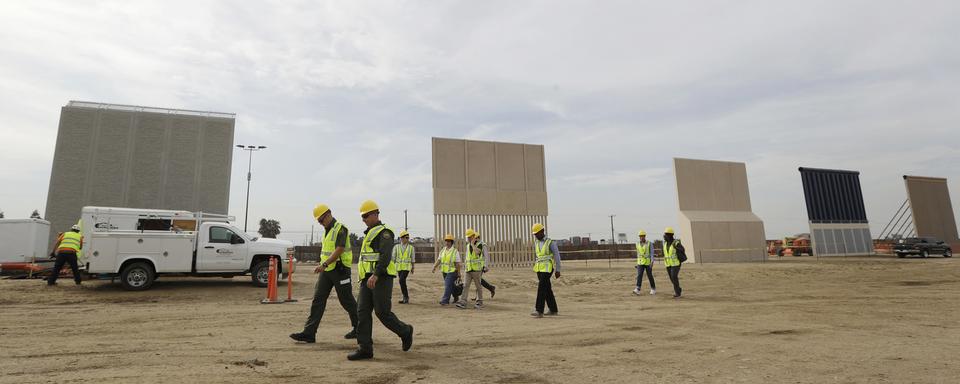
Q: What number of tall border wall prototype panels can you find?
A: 5